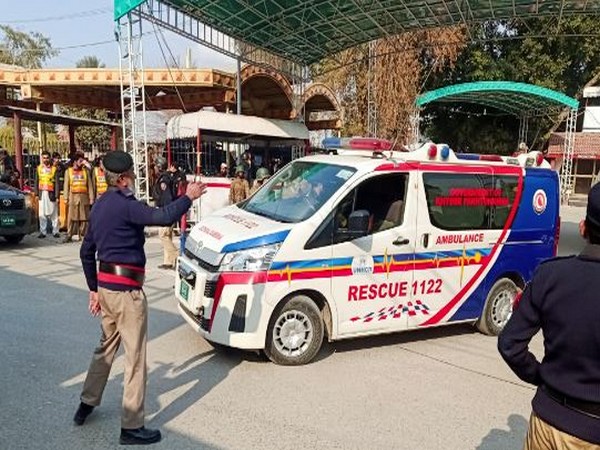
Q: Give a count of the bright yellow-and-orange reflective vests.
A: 3